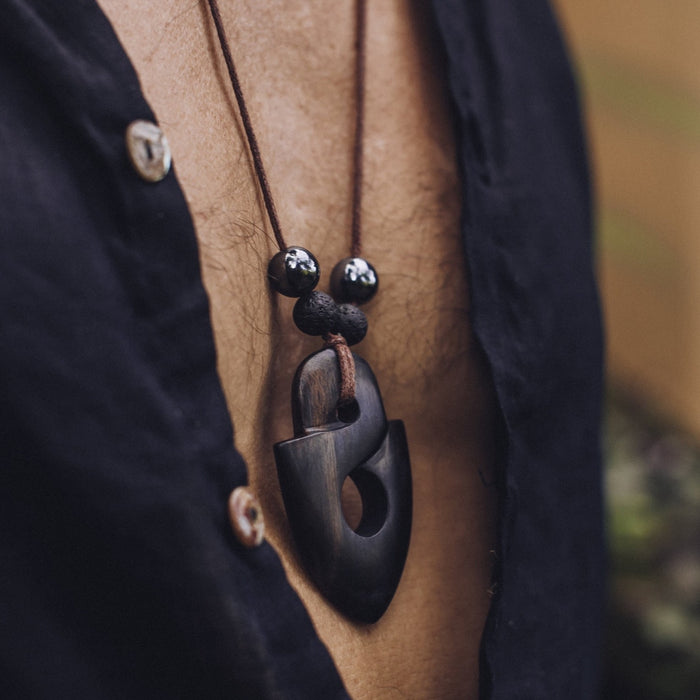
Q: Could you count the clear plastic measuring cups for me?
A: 0